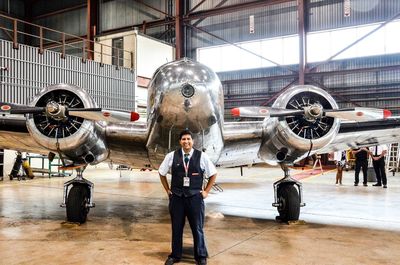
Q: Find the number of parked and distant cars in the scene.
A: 0